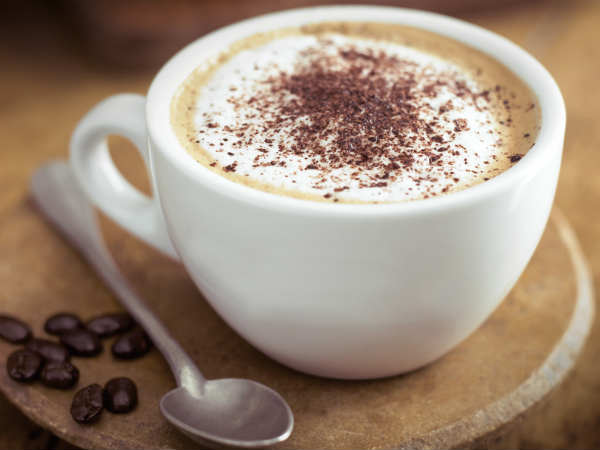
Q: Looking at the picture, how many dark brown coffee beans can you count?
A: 10